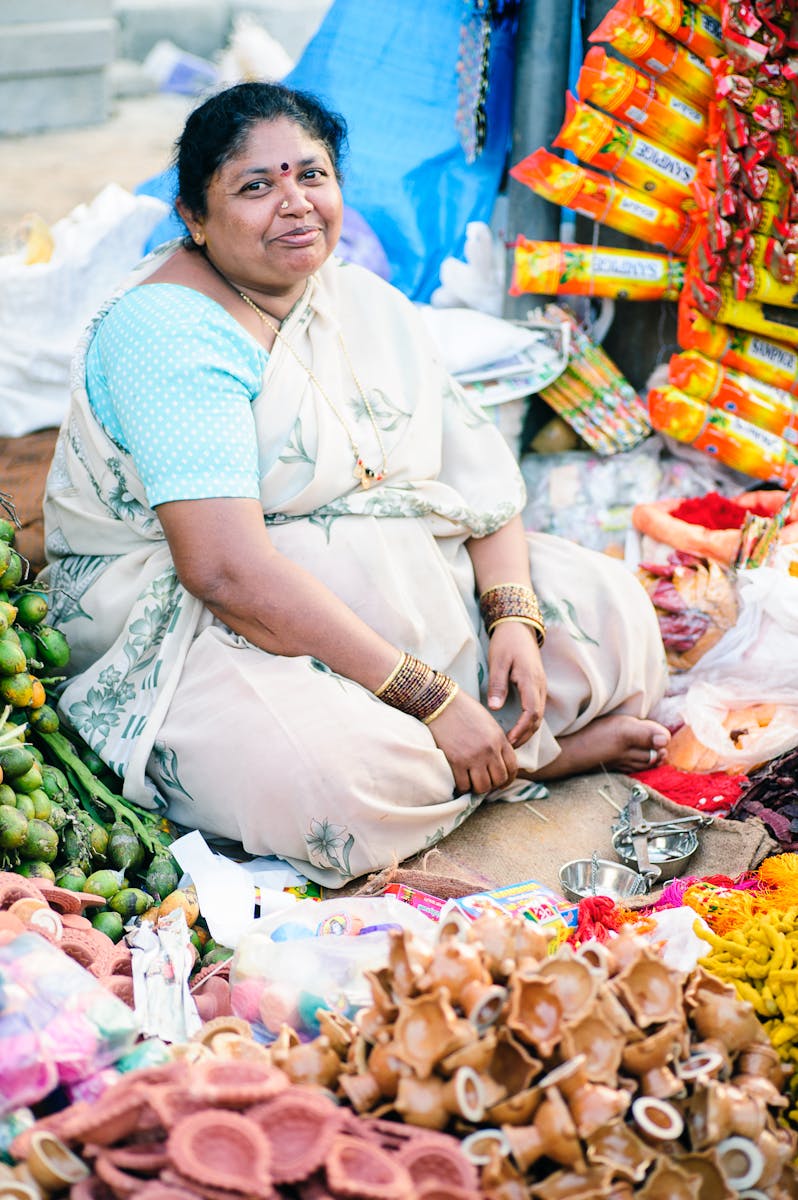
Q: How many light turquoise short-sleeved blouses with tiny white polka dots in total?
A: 1